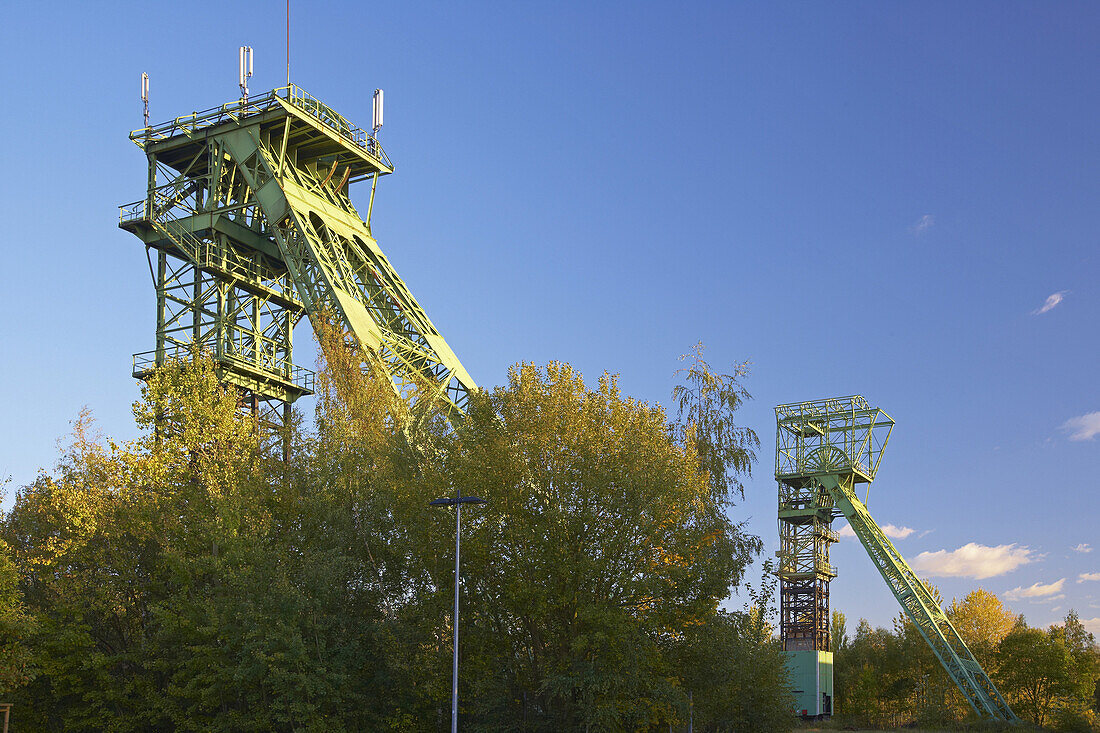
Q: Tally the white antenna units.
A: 3